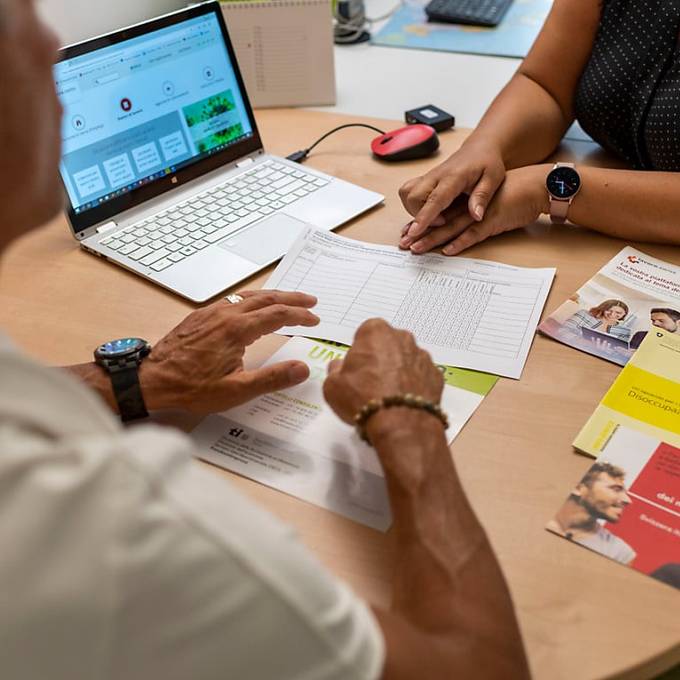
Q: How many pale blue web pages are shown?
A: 1